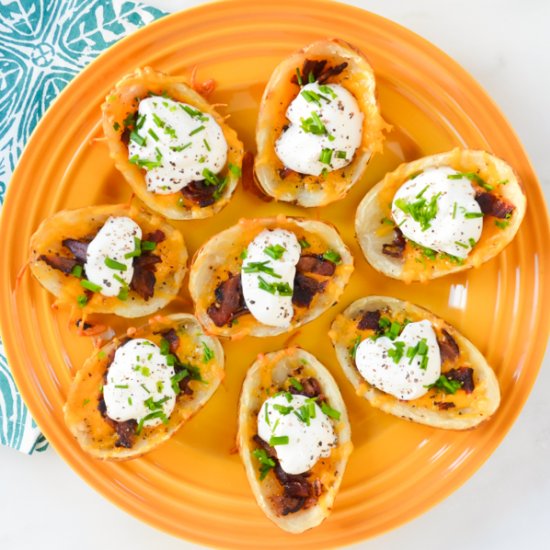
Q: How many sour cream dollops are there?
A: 8